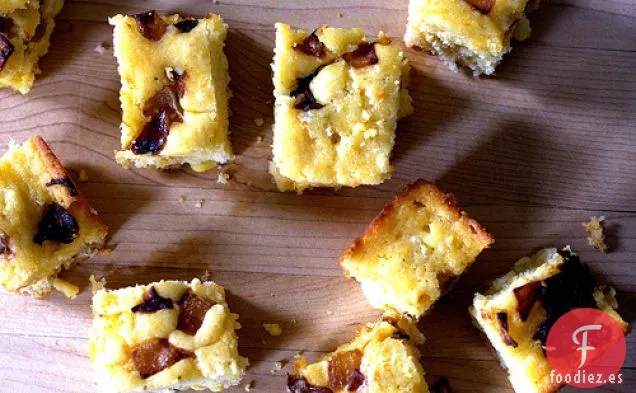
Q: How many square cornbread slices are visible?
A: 9